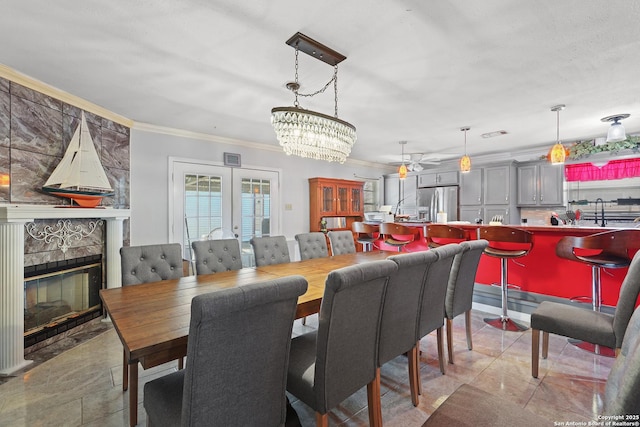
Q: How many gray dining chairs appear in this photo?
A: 12